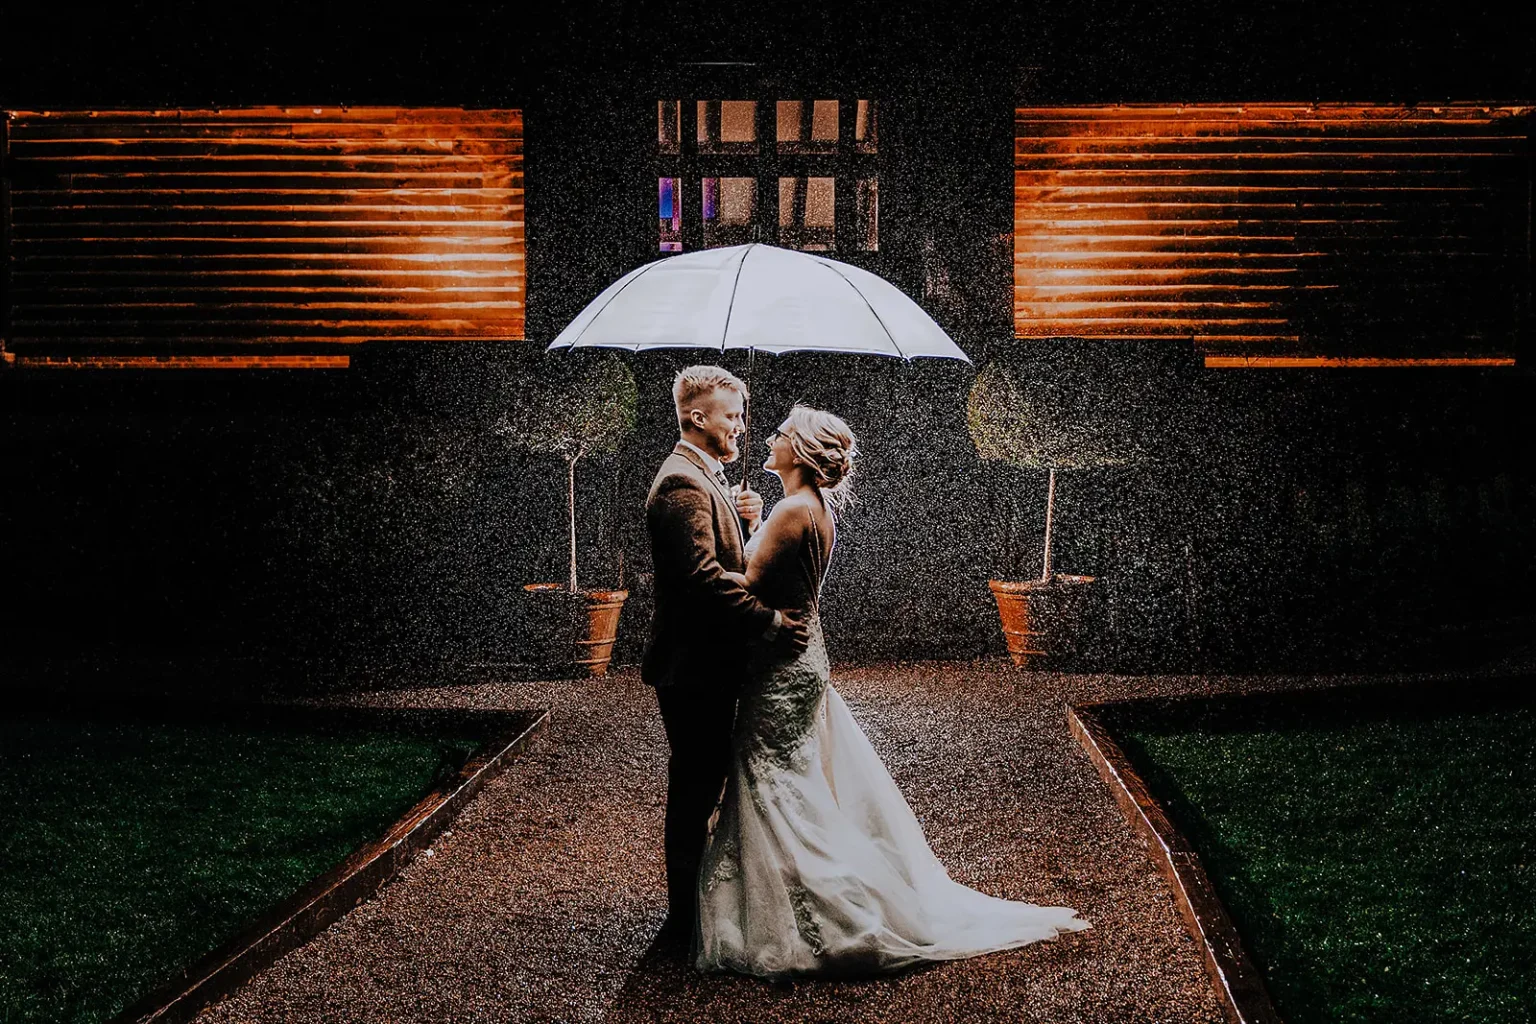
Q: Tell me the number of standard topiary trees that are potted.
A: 2